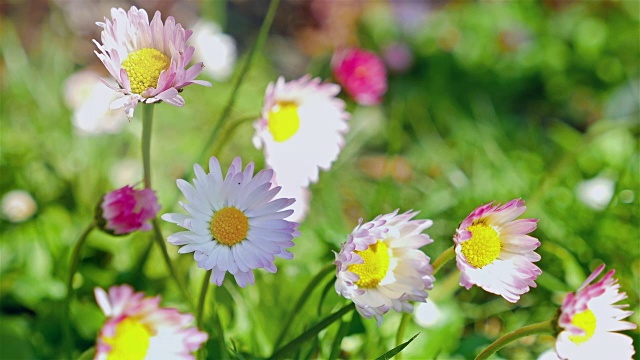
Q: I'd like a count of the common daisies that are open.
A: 7